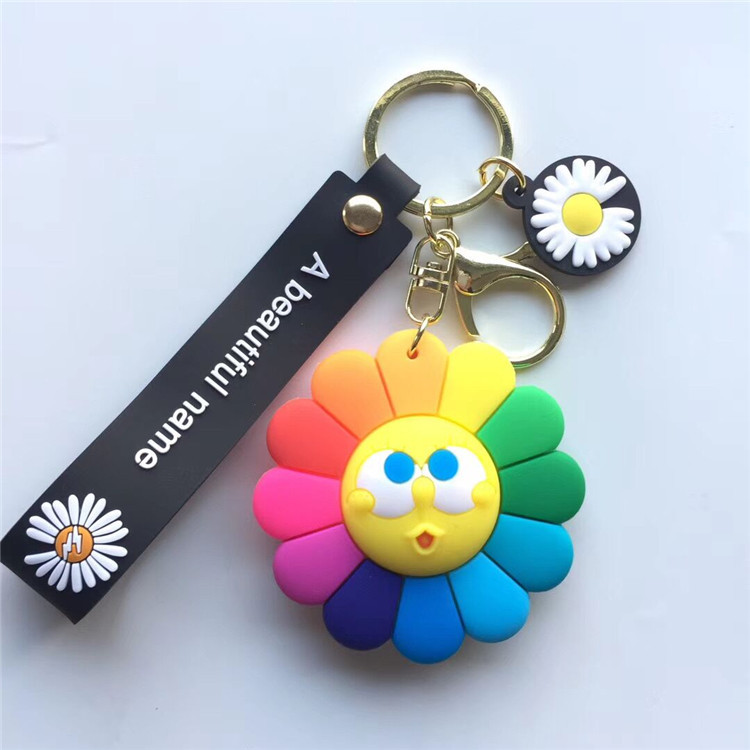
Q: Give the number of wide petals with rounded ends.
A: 12